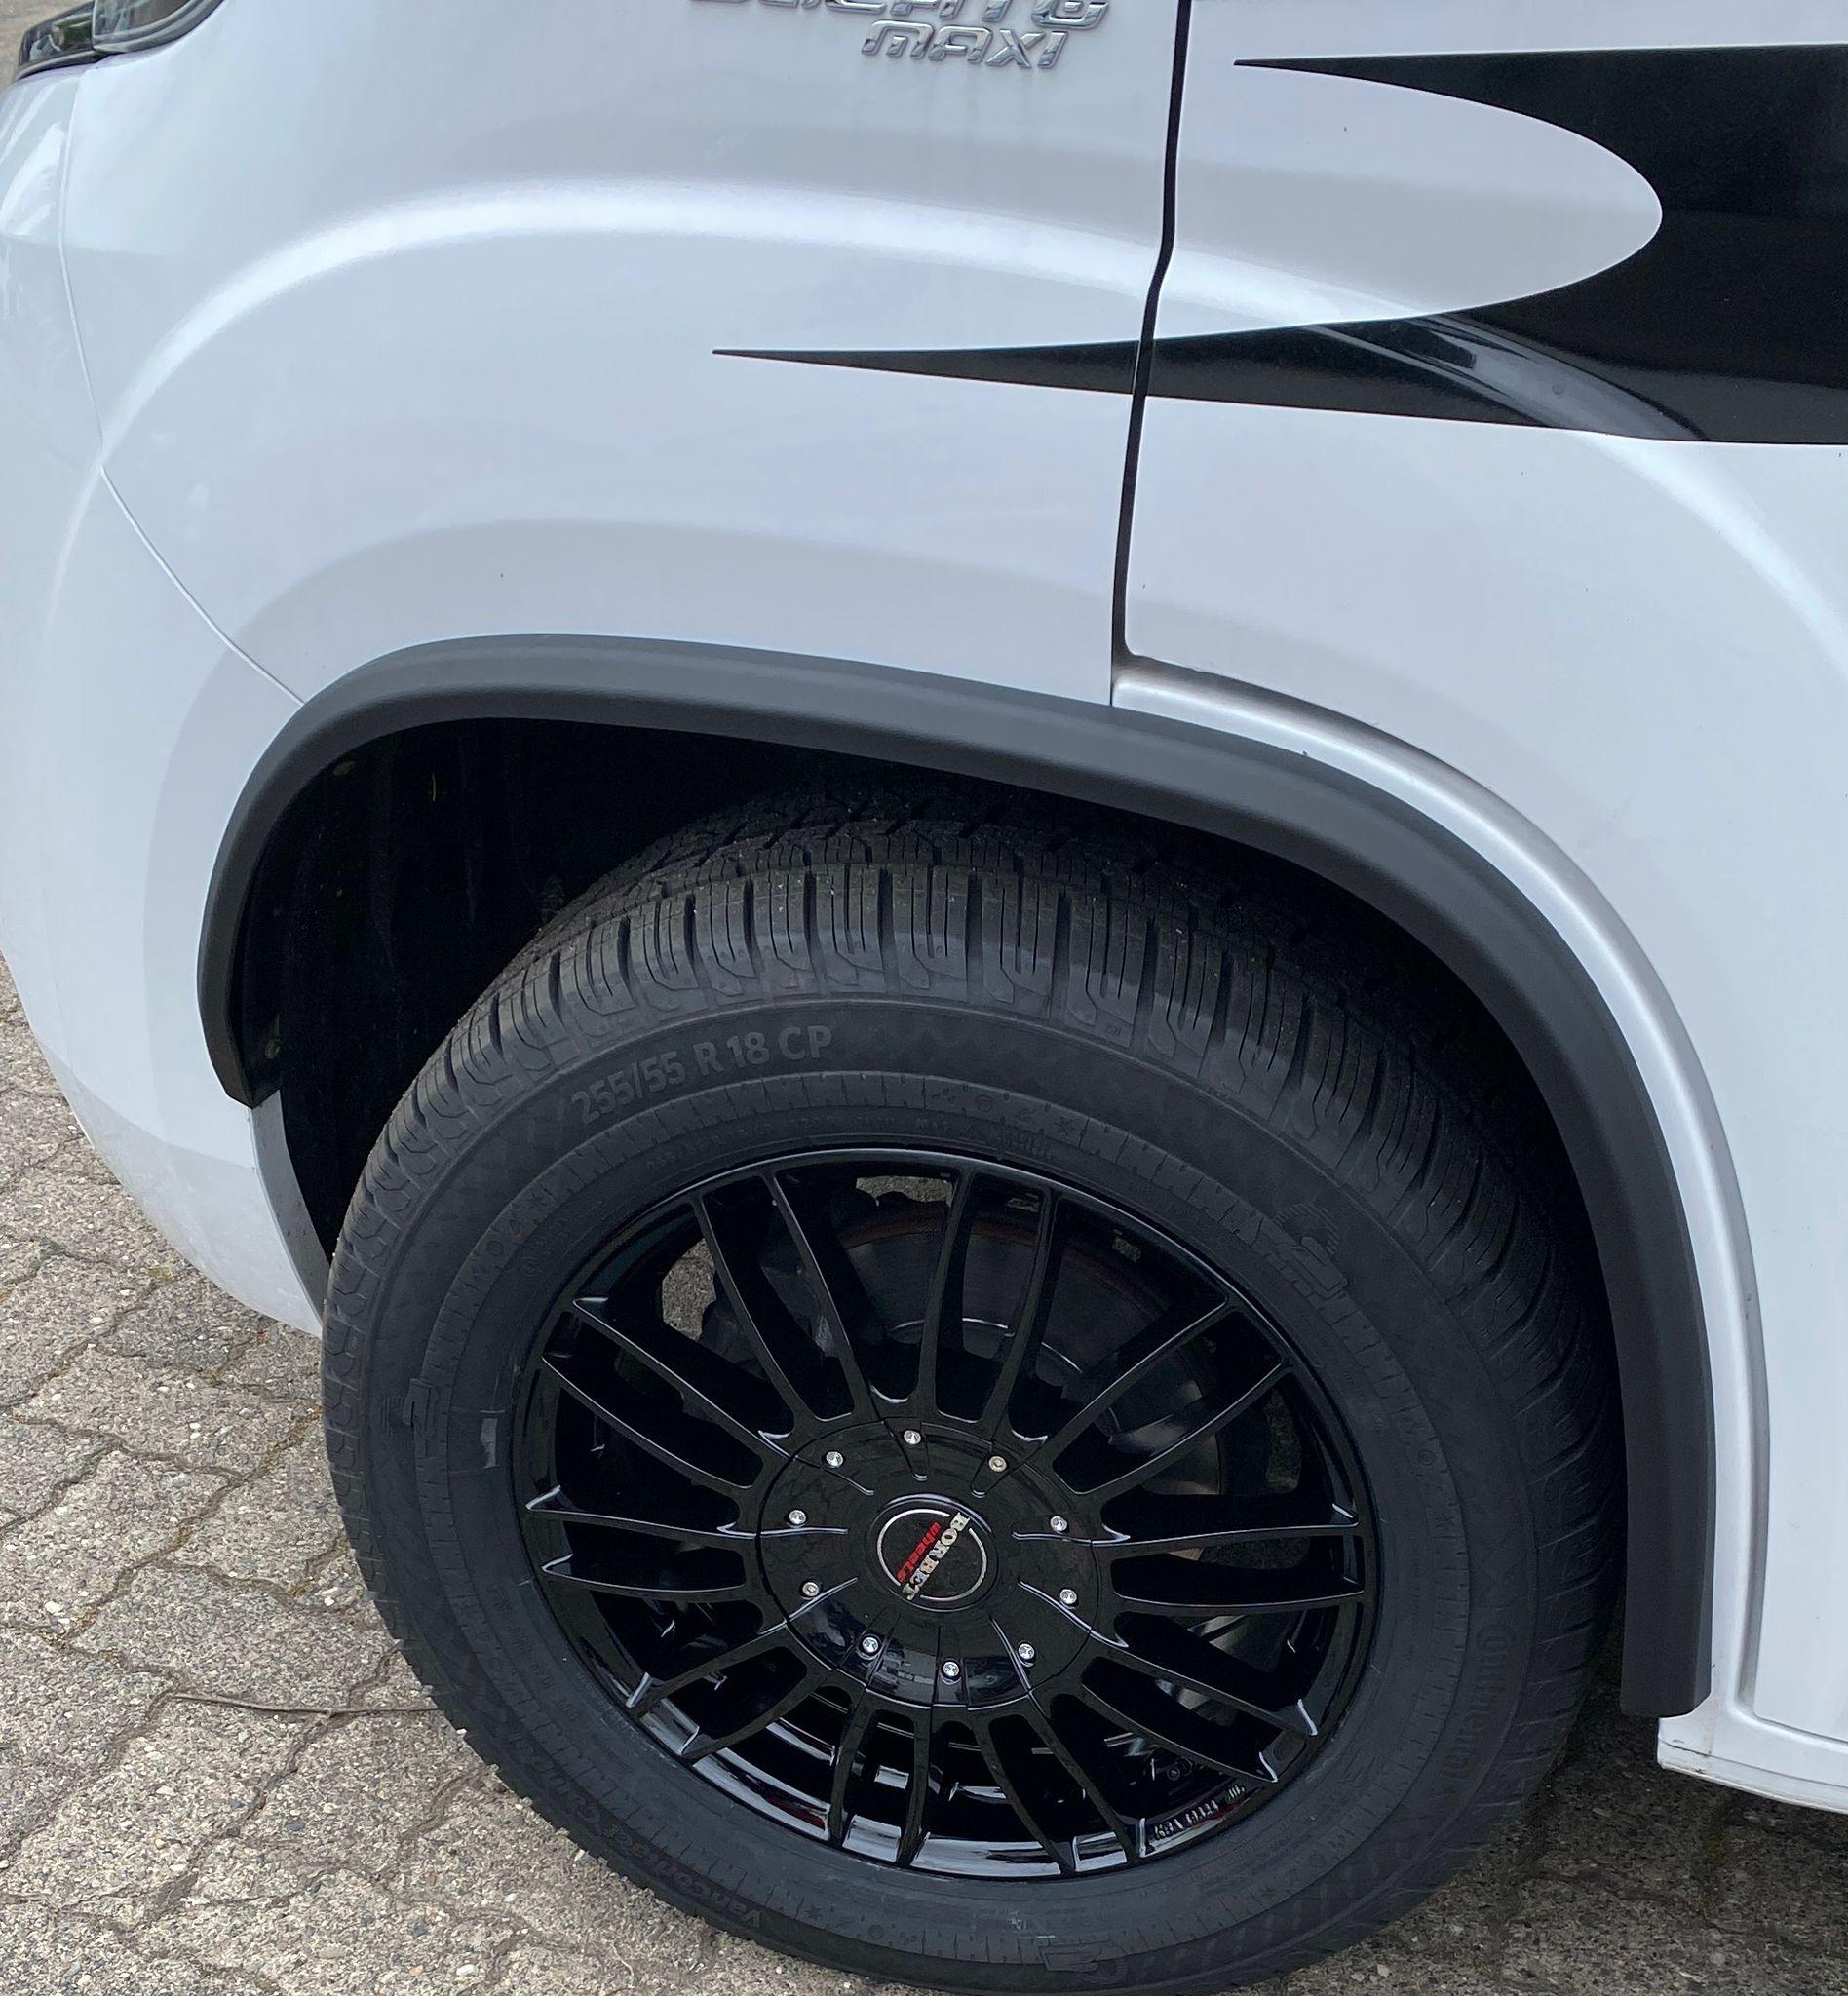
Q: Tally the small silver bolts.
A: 10